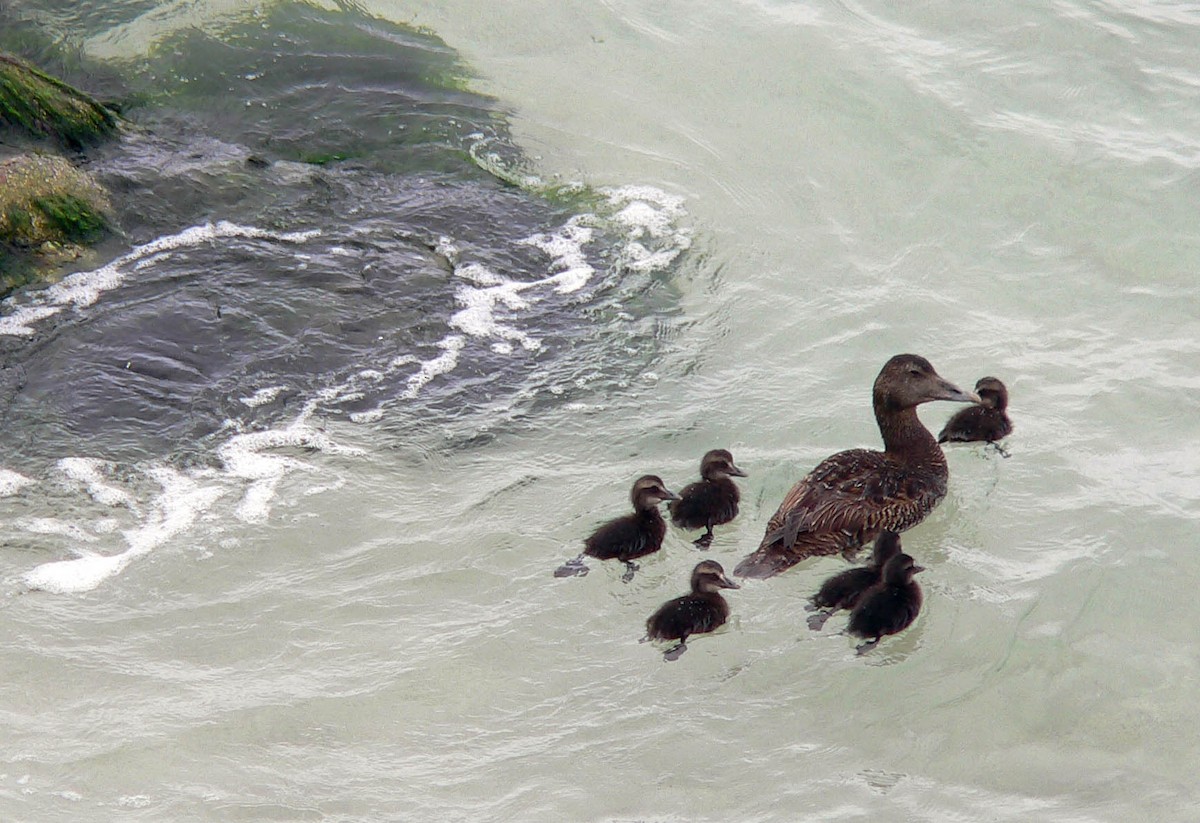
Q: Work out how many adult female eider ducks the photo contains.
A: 1